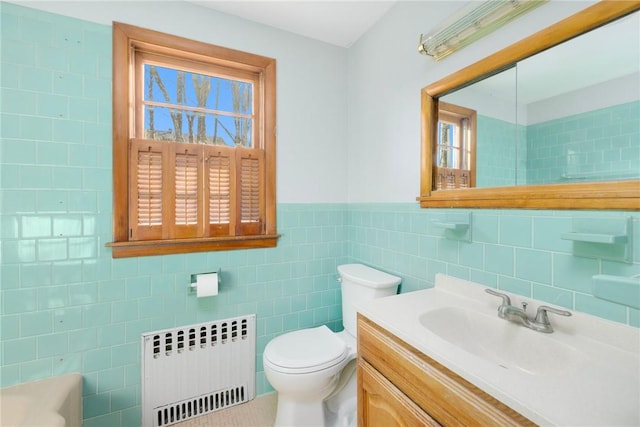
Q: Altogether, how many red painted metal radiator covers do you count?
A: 0